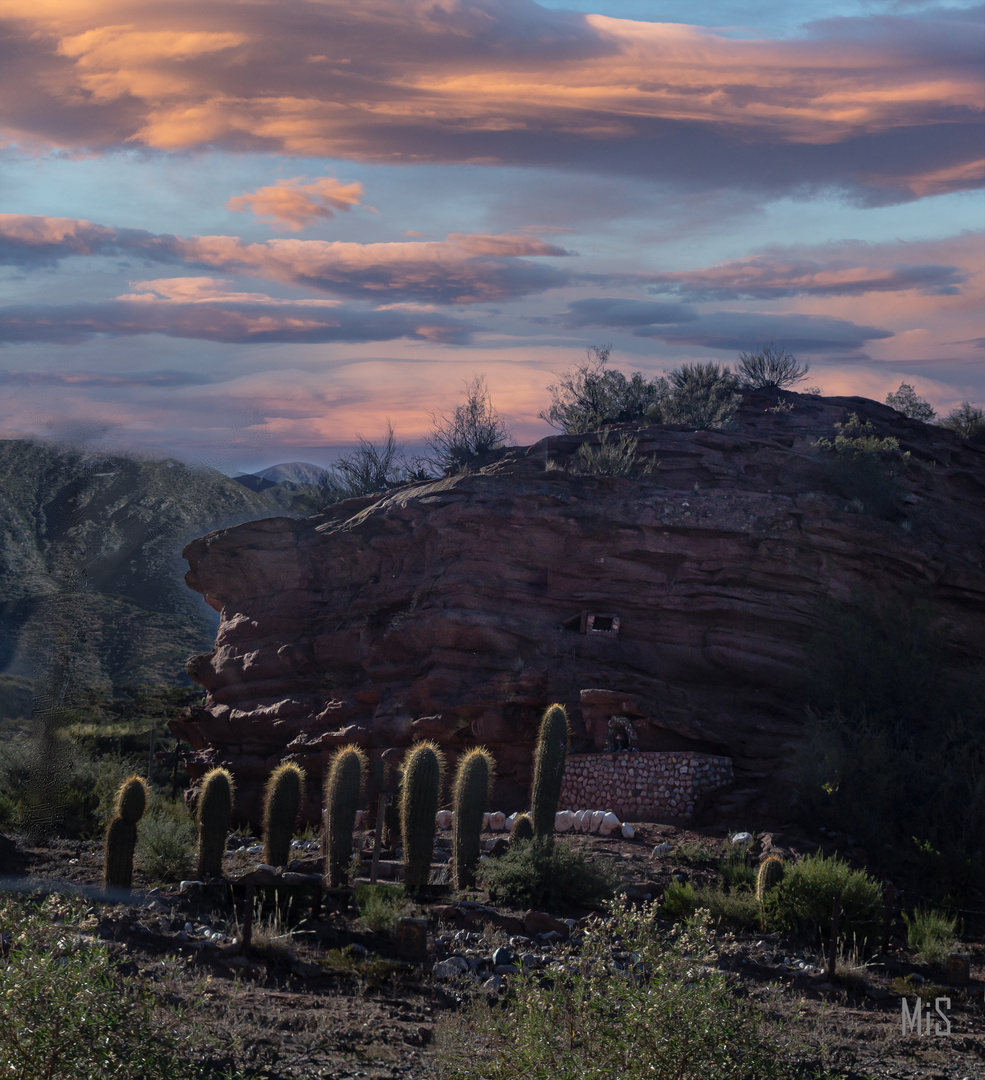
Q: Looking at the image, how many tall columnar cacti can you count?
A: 7